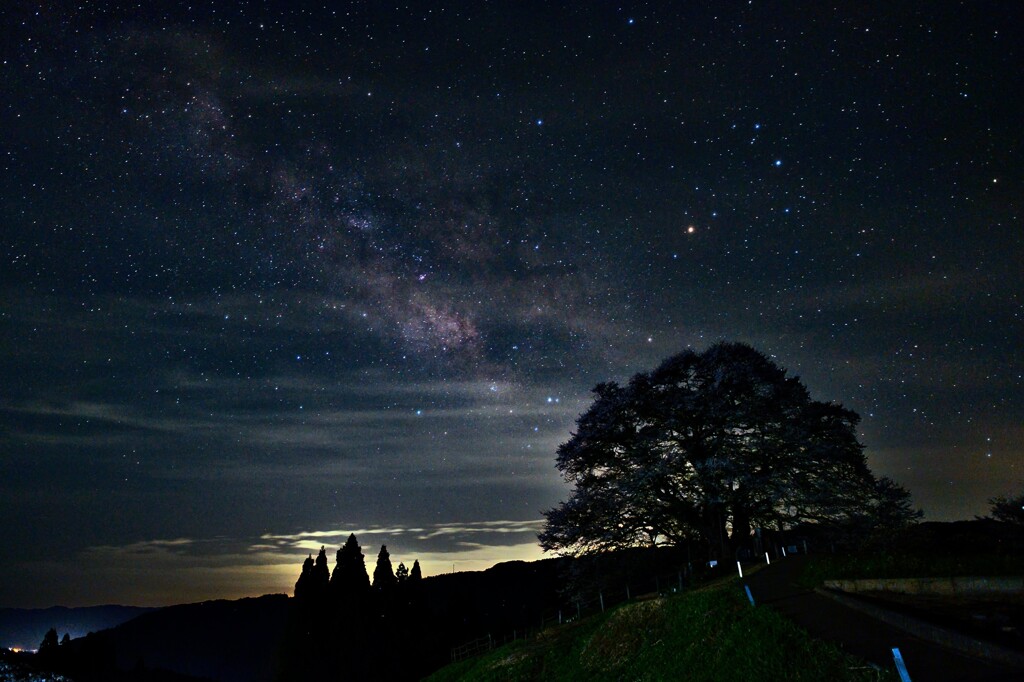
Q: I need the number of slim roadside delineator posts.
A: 5